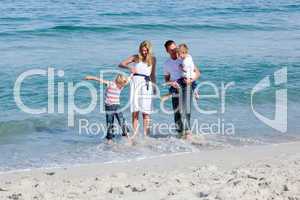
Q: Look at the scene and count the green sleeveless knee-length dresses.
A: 0